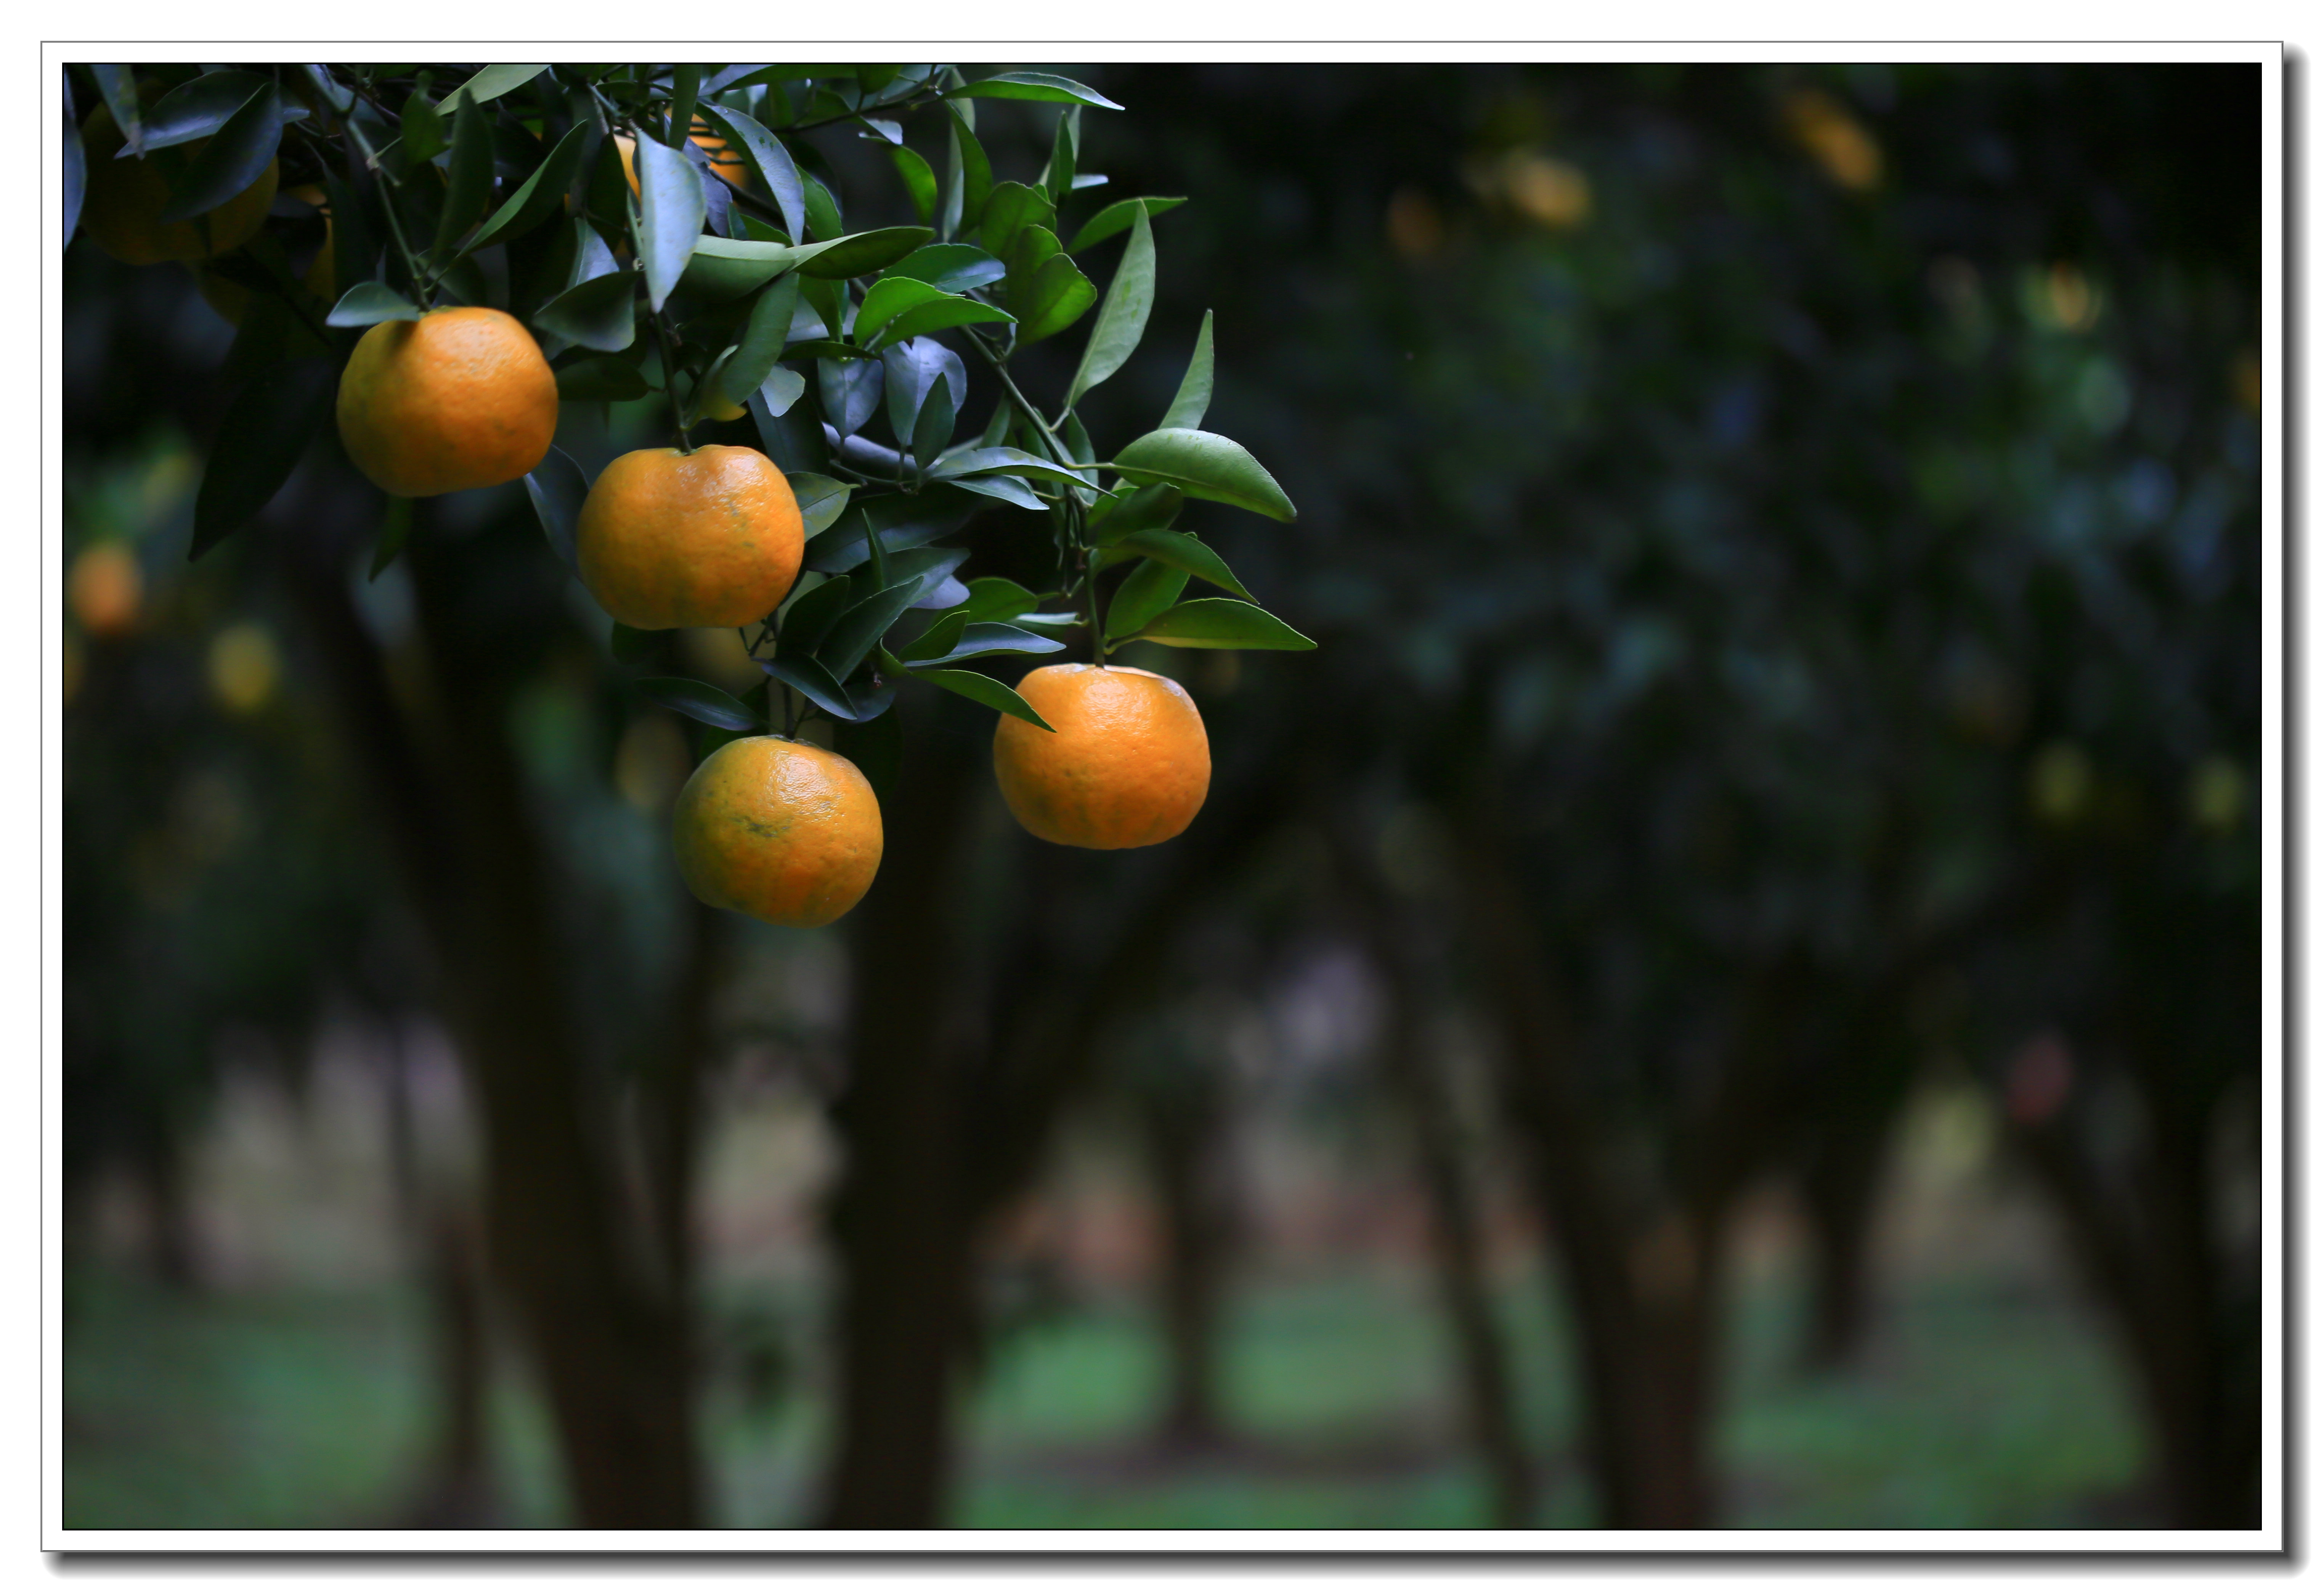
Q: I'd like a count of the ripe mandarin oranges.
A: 4